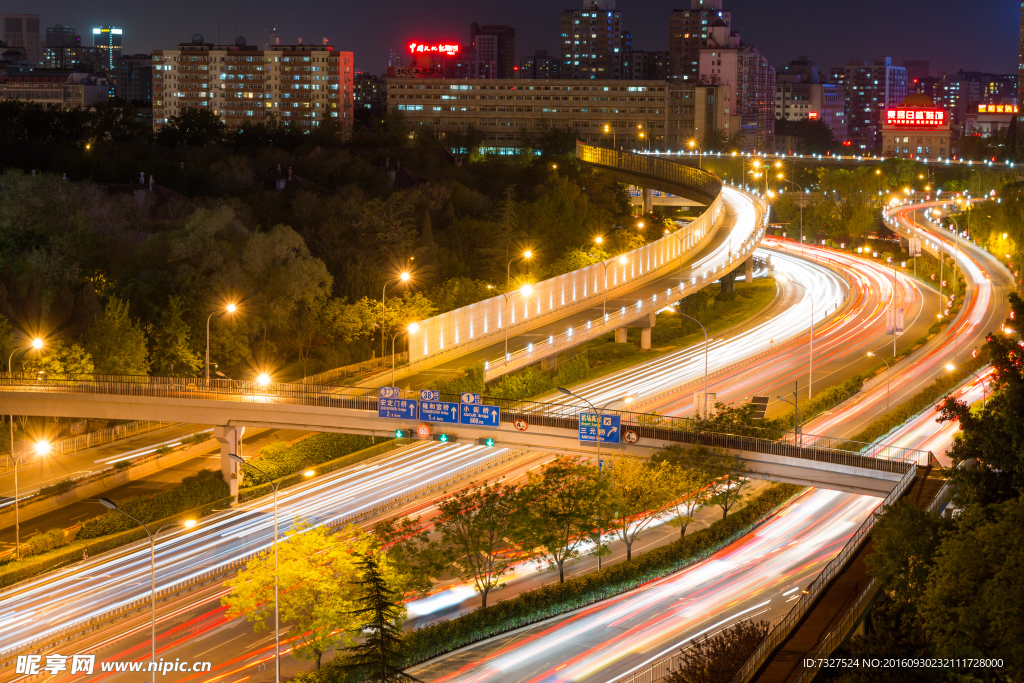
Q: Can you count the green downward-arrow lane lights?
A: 3